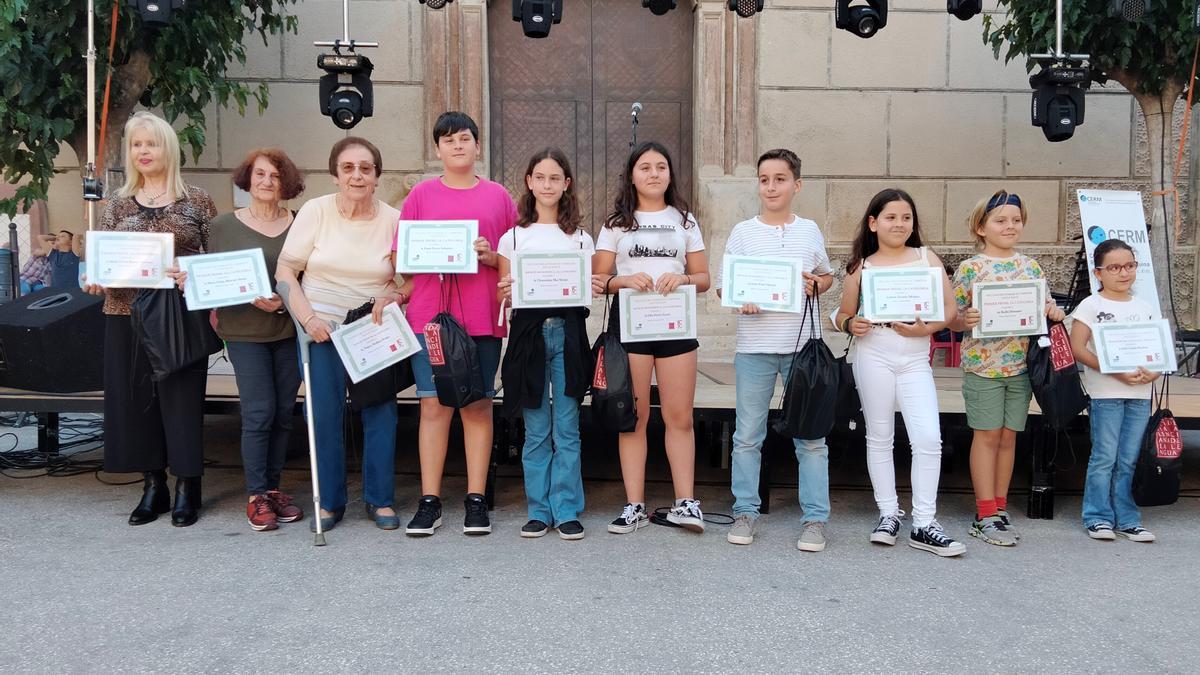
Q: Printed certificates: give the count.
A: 10